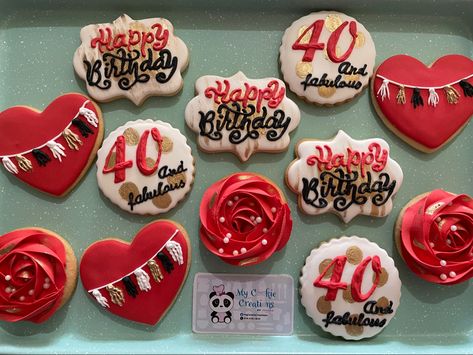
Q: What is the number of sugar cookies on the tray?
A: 12